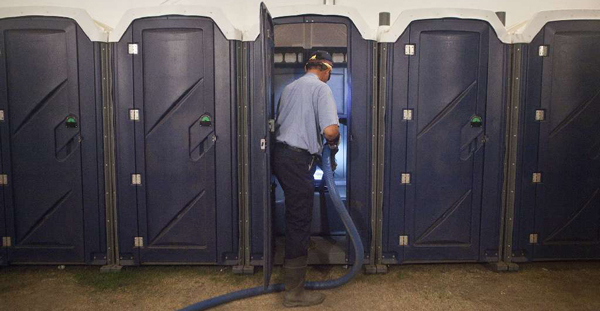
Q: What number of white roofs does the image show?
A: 5